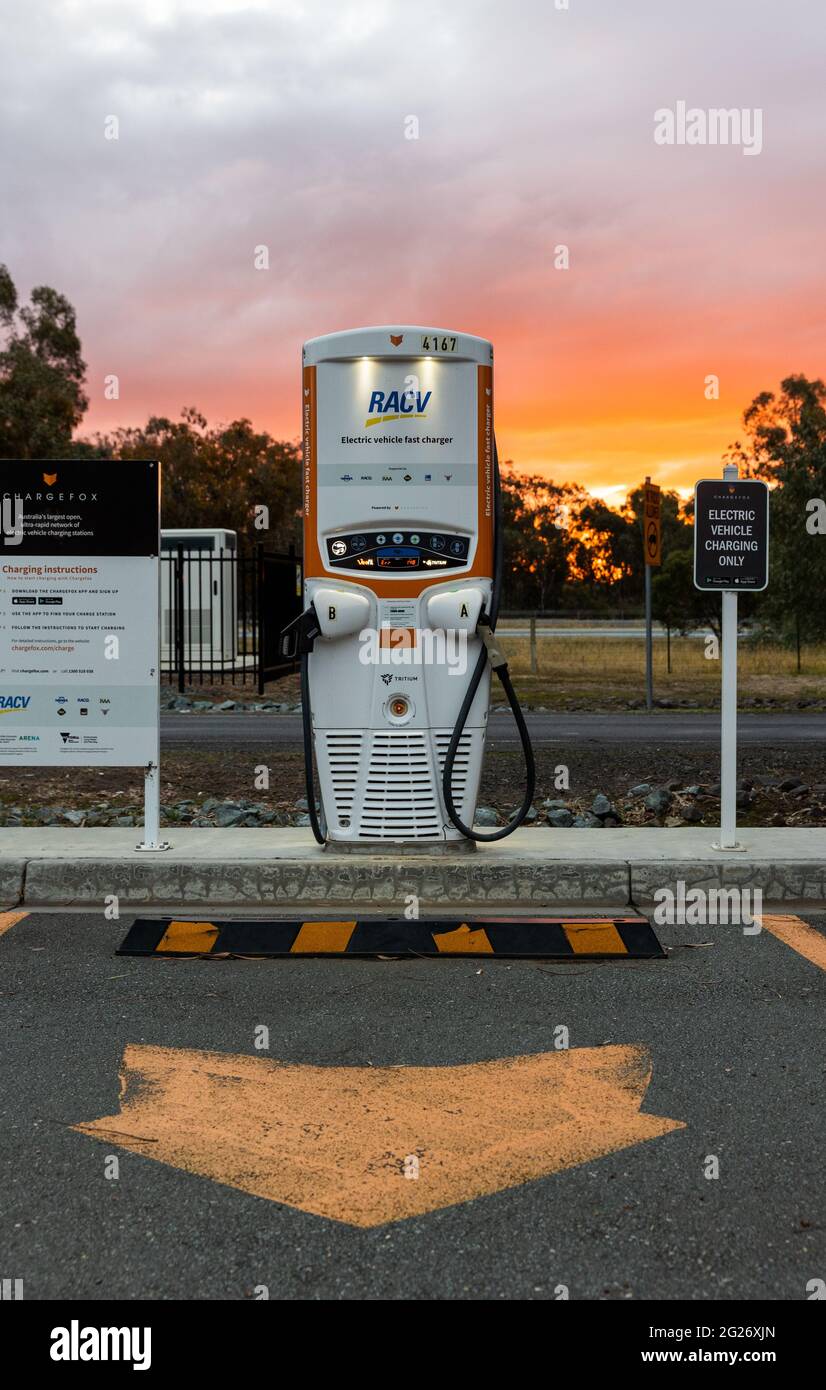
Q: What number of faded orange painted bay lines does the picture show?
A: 2